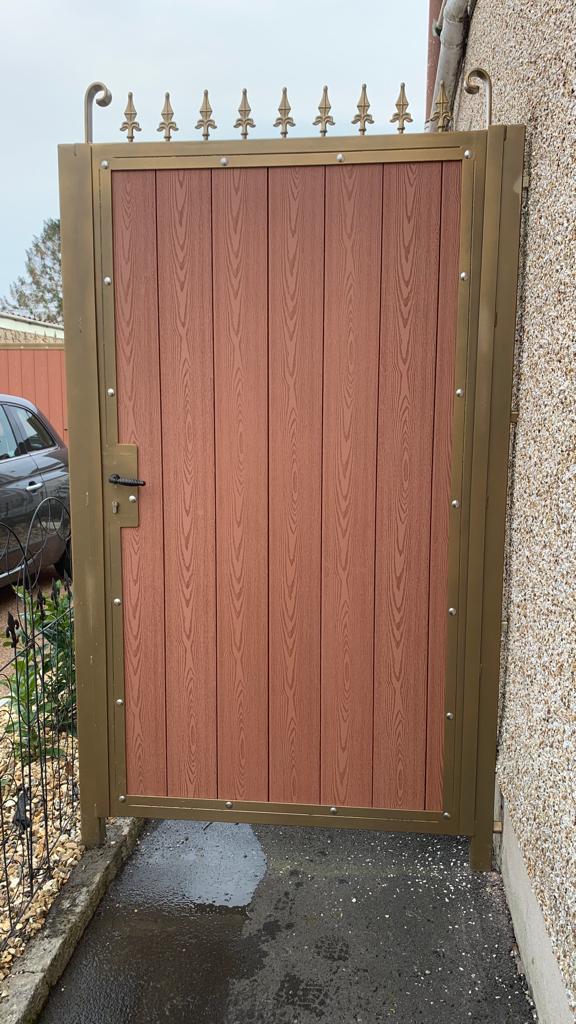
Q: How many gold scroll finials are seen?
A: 2